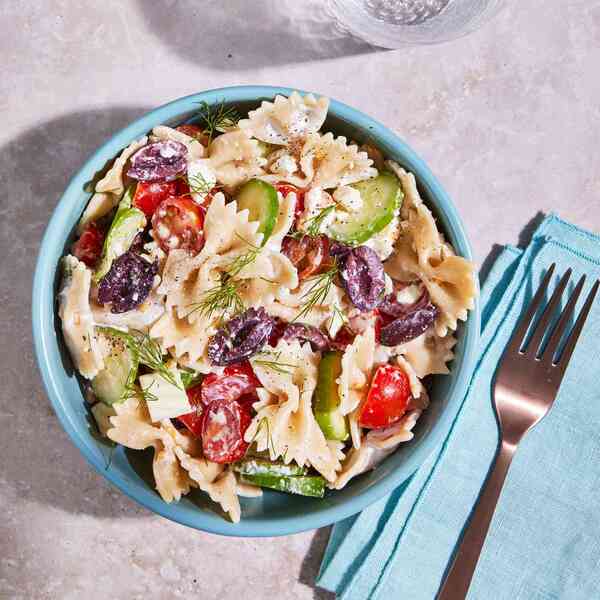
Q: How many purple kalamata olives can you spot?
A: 5